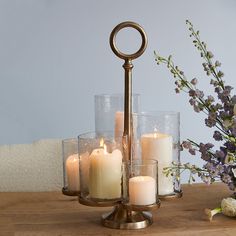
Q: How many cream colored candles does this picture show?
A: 5